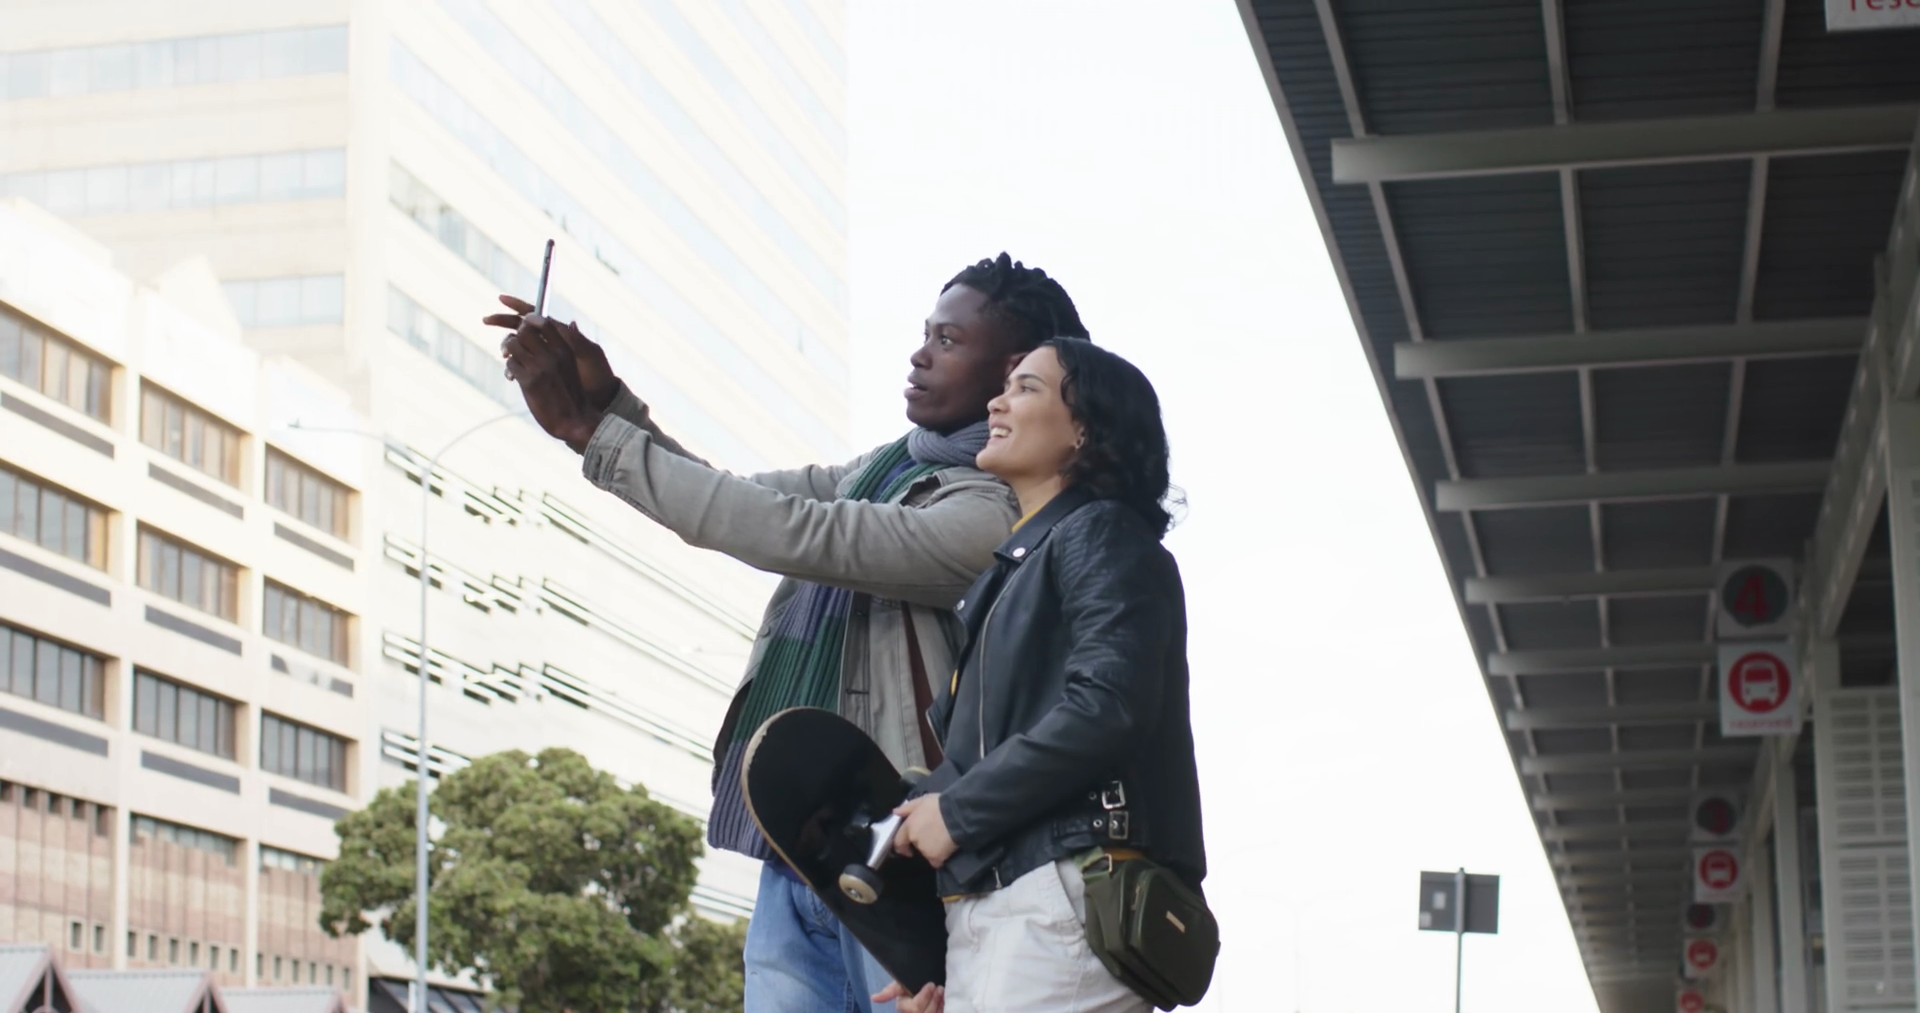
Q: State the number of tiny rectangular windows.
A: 14